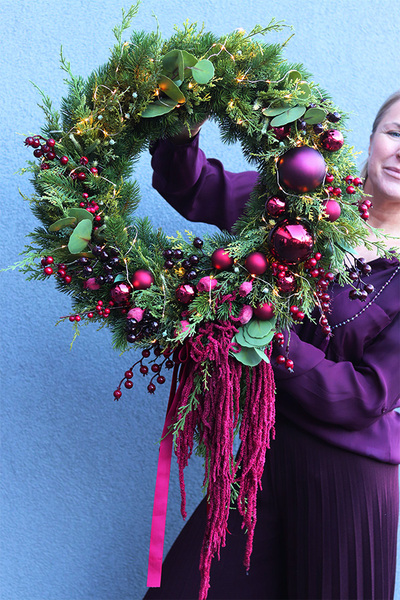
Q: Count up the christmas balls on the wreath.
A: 13